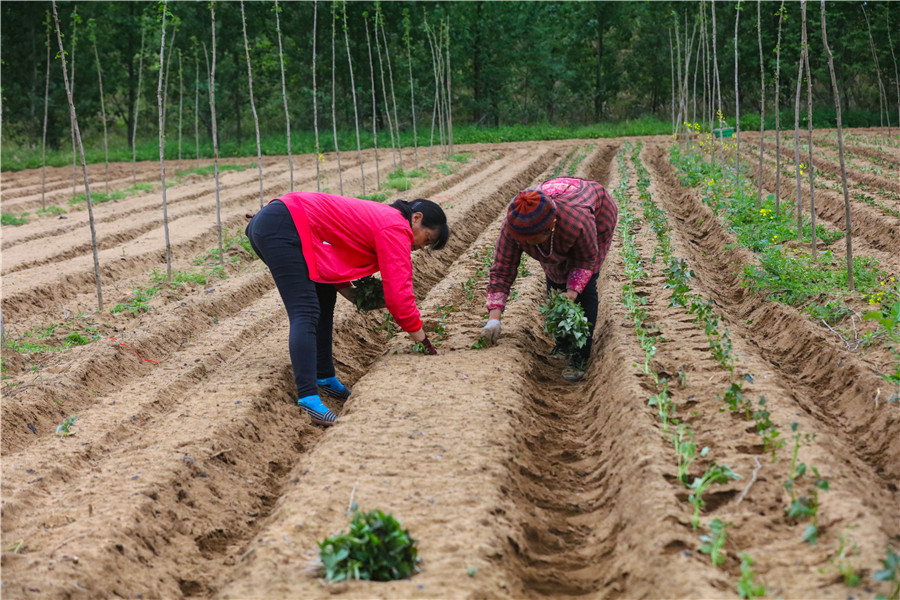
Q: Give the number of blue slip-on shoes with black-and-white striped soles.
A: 2